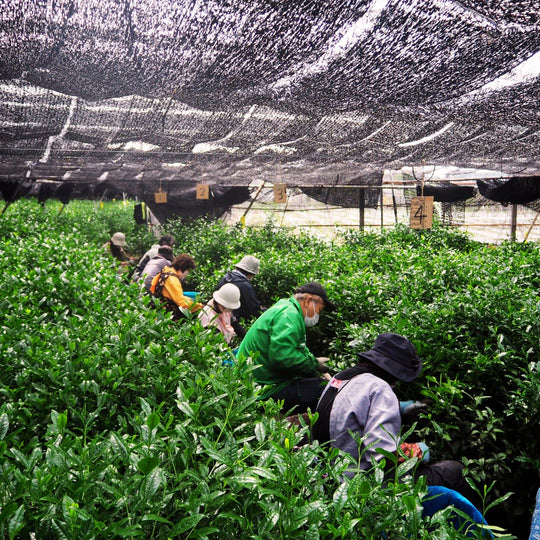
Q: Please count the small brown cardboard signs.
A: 4